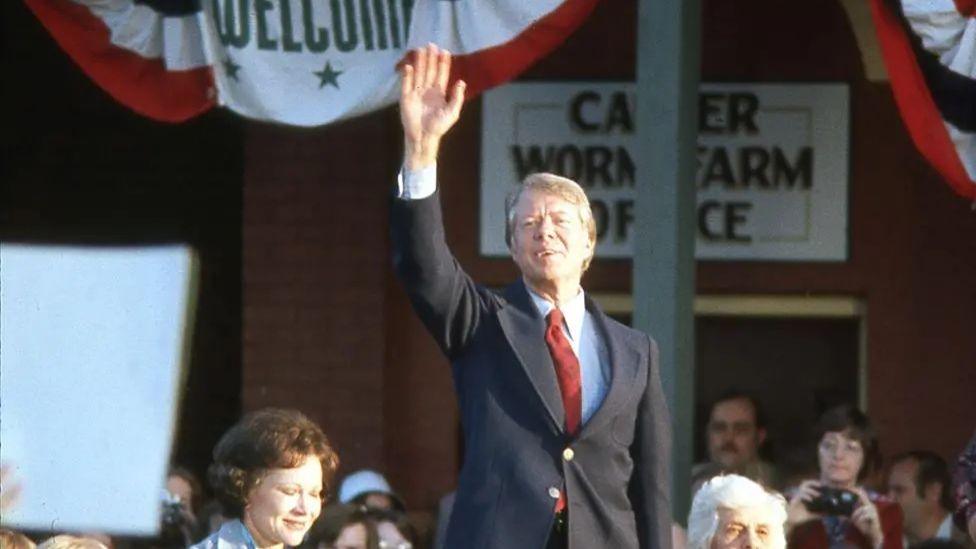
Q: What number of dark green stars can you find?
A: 2